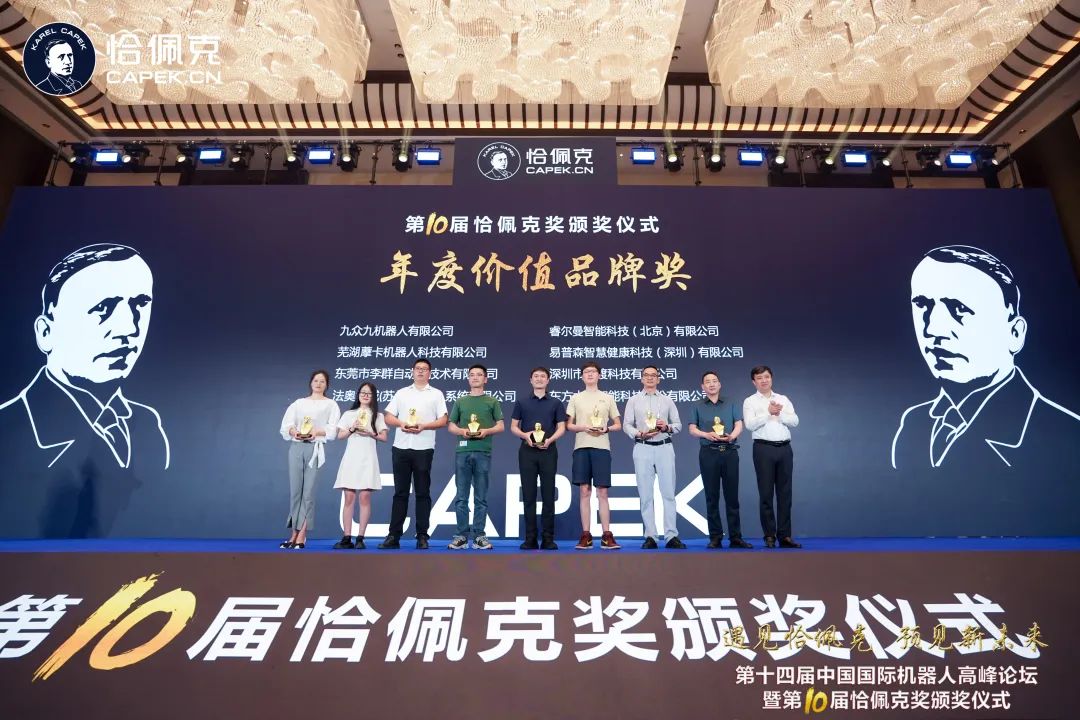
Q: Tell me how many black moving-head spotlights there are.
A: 14